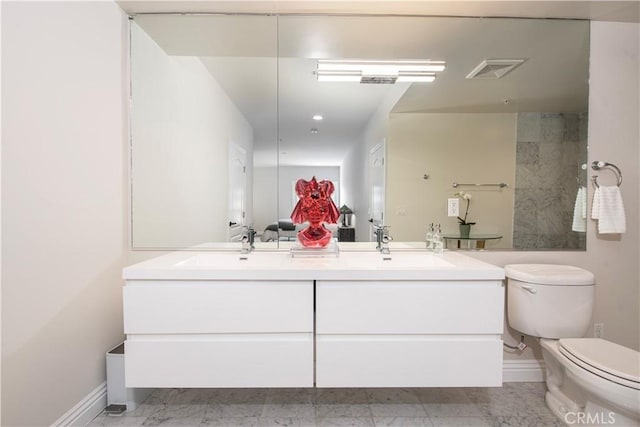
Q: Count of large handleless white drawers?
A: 4